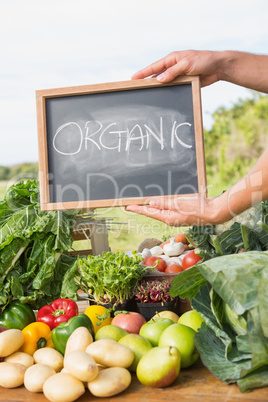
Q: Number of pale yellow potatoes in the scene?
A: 10